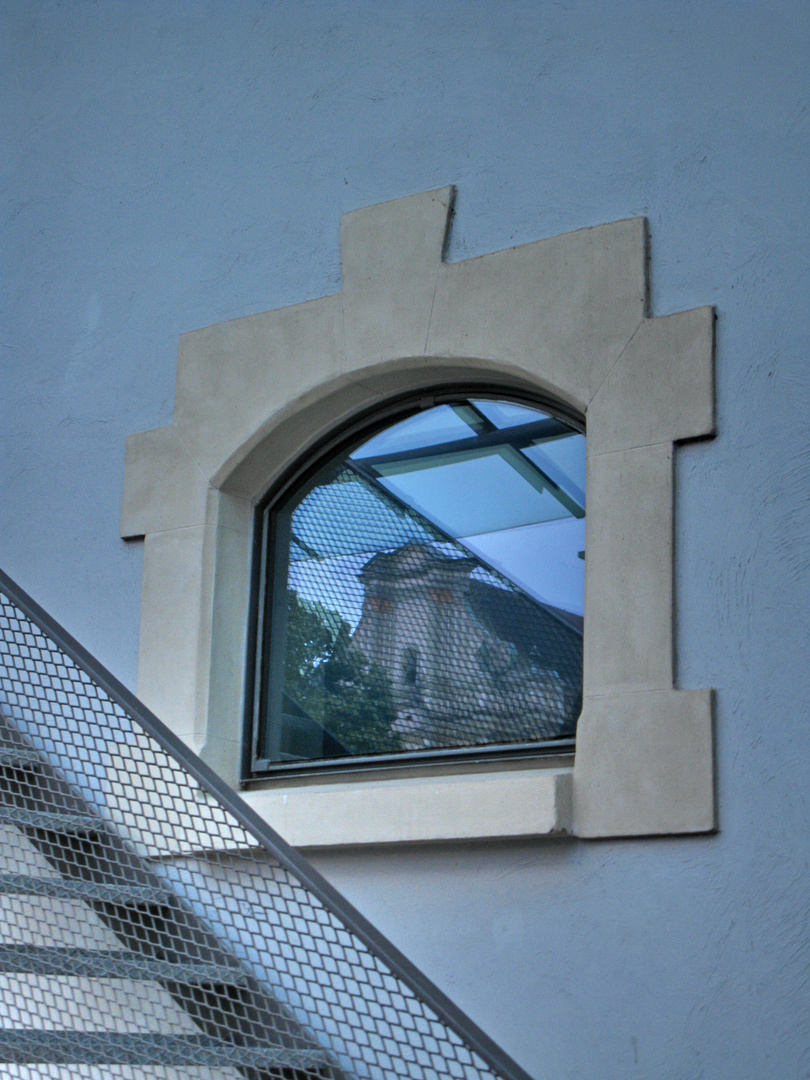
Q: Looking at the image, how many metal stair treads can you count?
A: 5